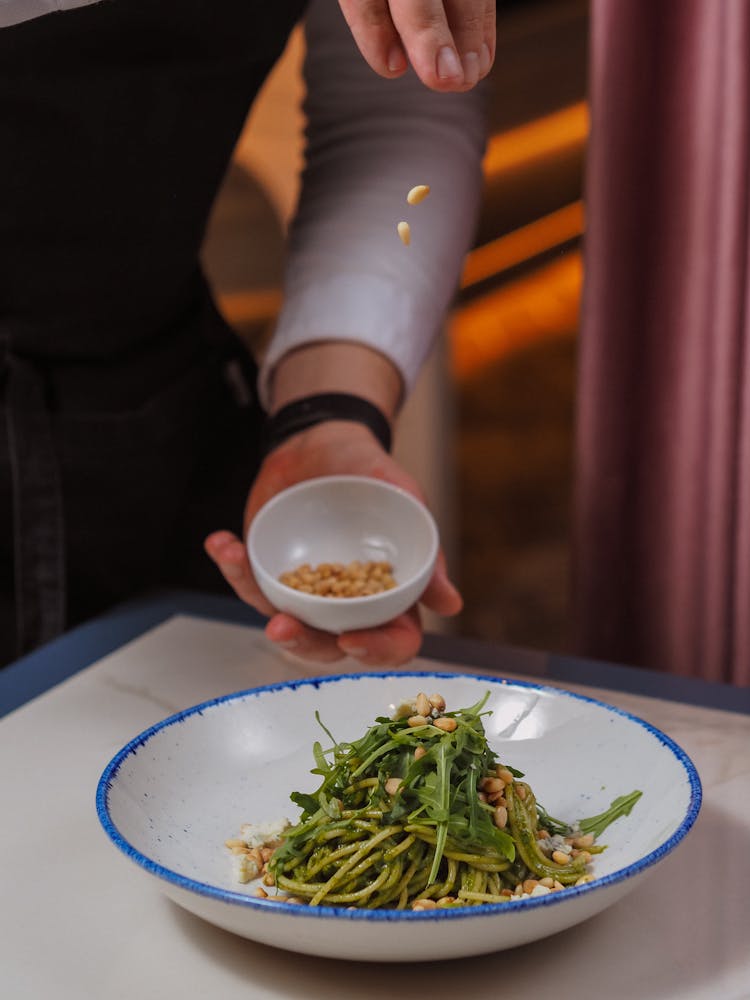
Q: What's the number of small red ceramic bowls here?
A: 0